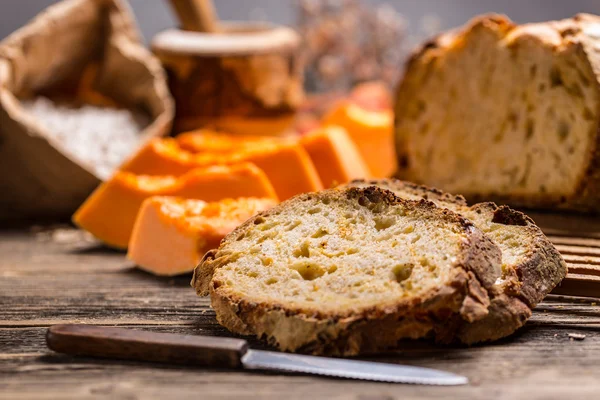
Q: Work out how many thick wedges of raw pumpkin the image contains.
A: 5